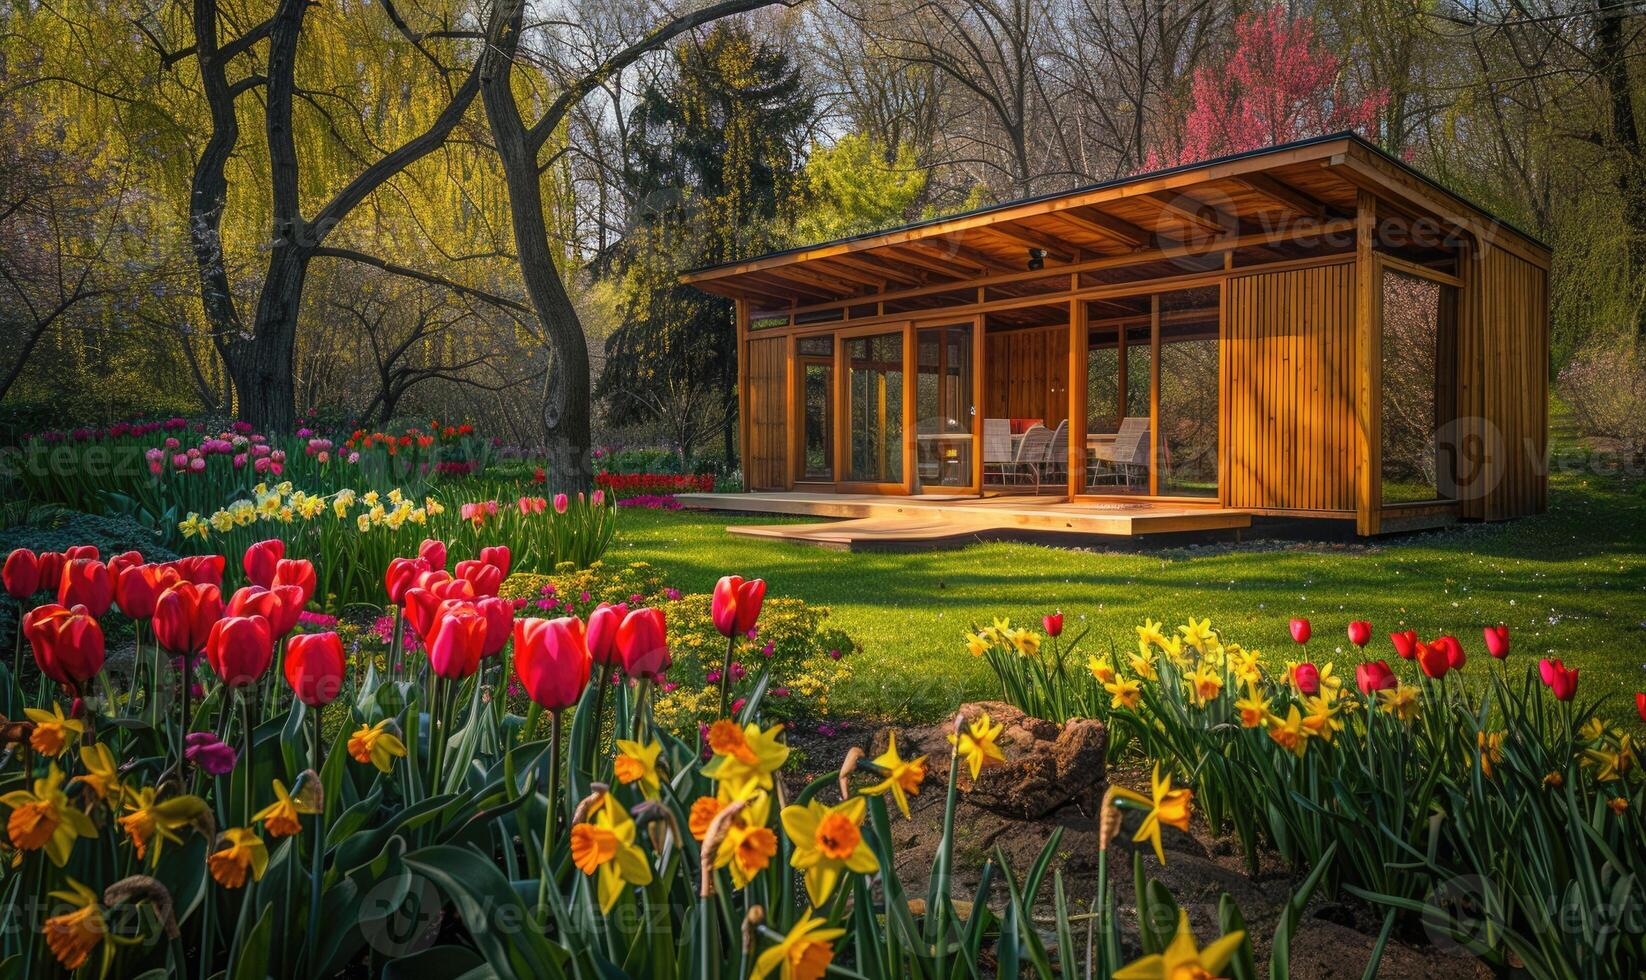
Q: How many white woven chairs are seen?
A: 4